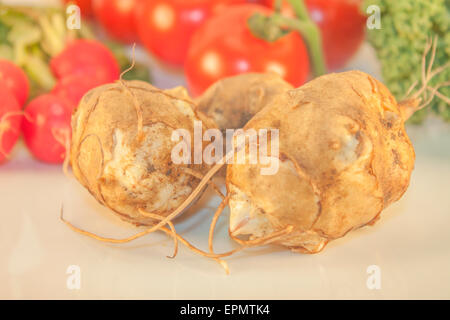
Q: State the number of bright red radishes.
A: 5